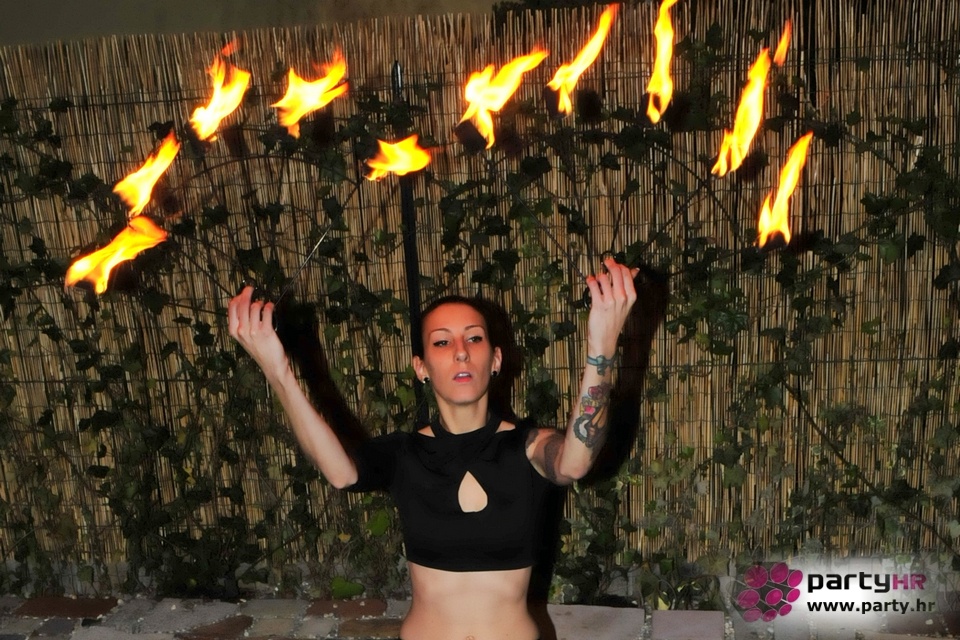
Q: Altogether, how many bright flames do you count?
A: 10